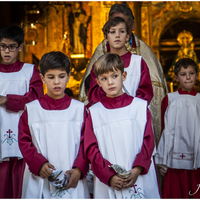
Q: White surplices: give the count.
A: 5